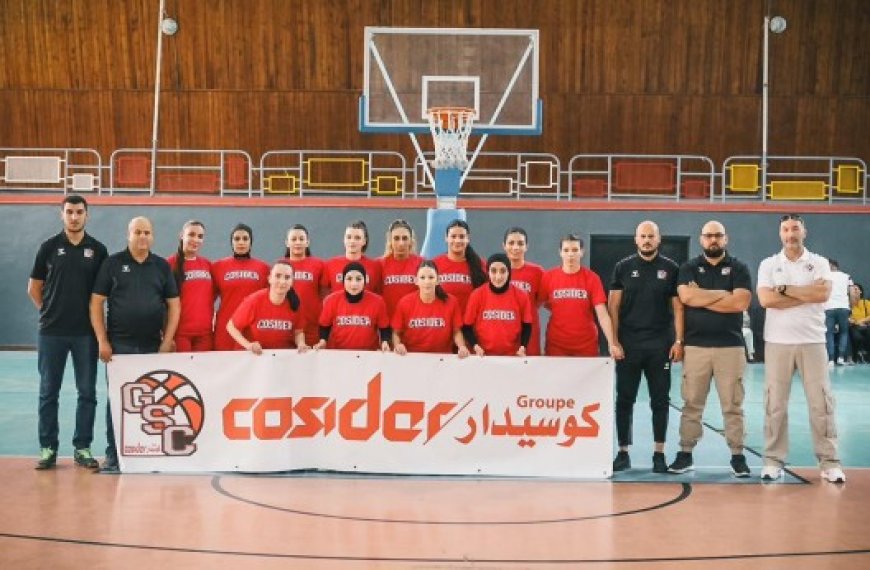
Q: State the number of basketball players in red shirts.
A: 12